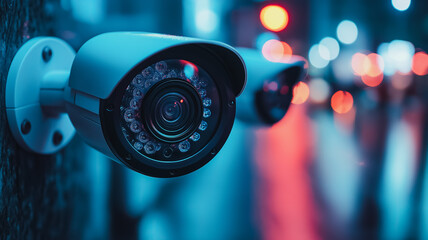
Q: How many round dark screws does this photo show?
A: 3